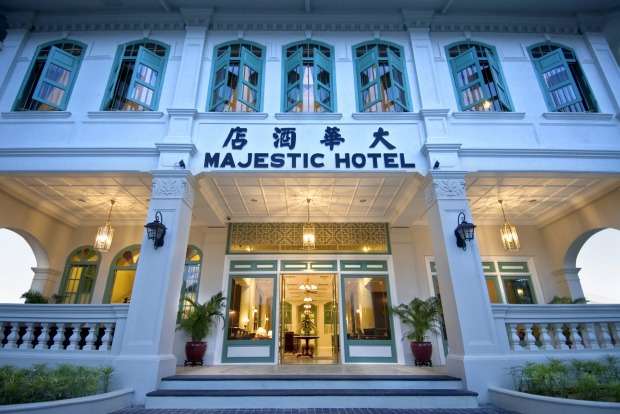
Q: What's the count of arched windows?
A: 10